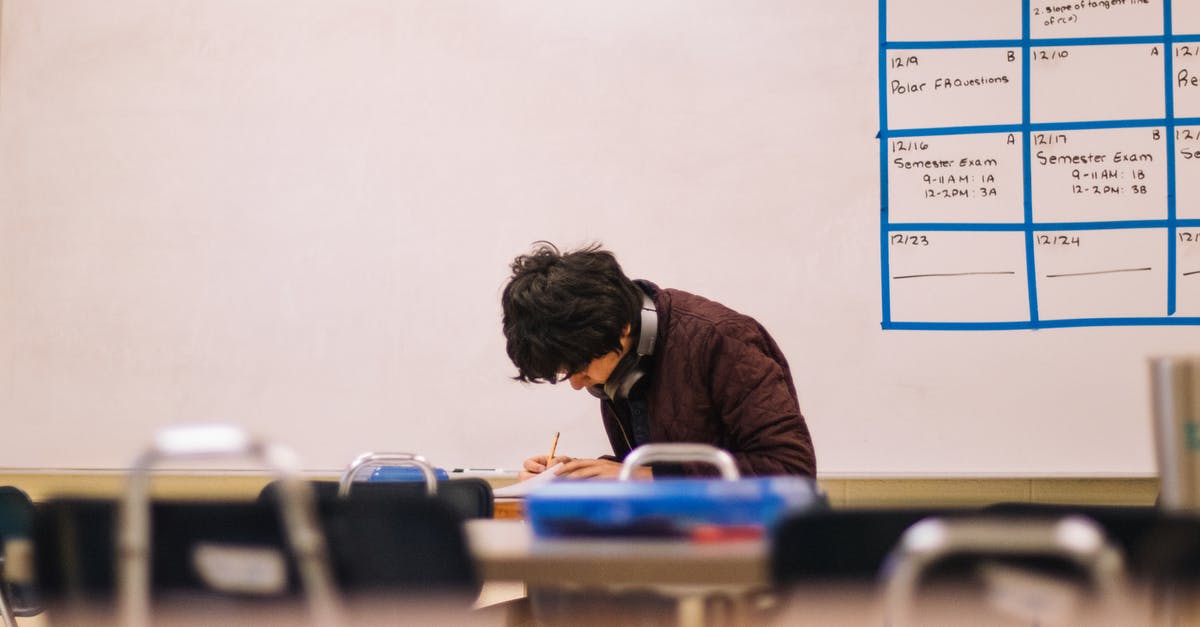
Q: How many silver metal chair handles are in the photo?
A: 4